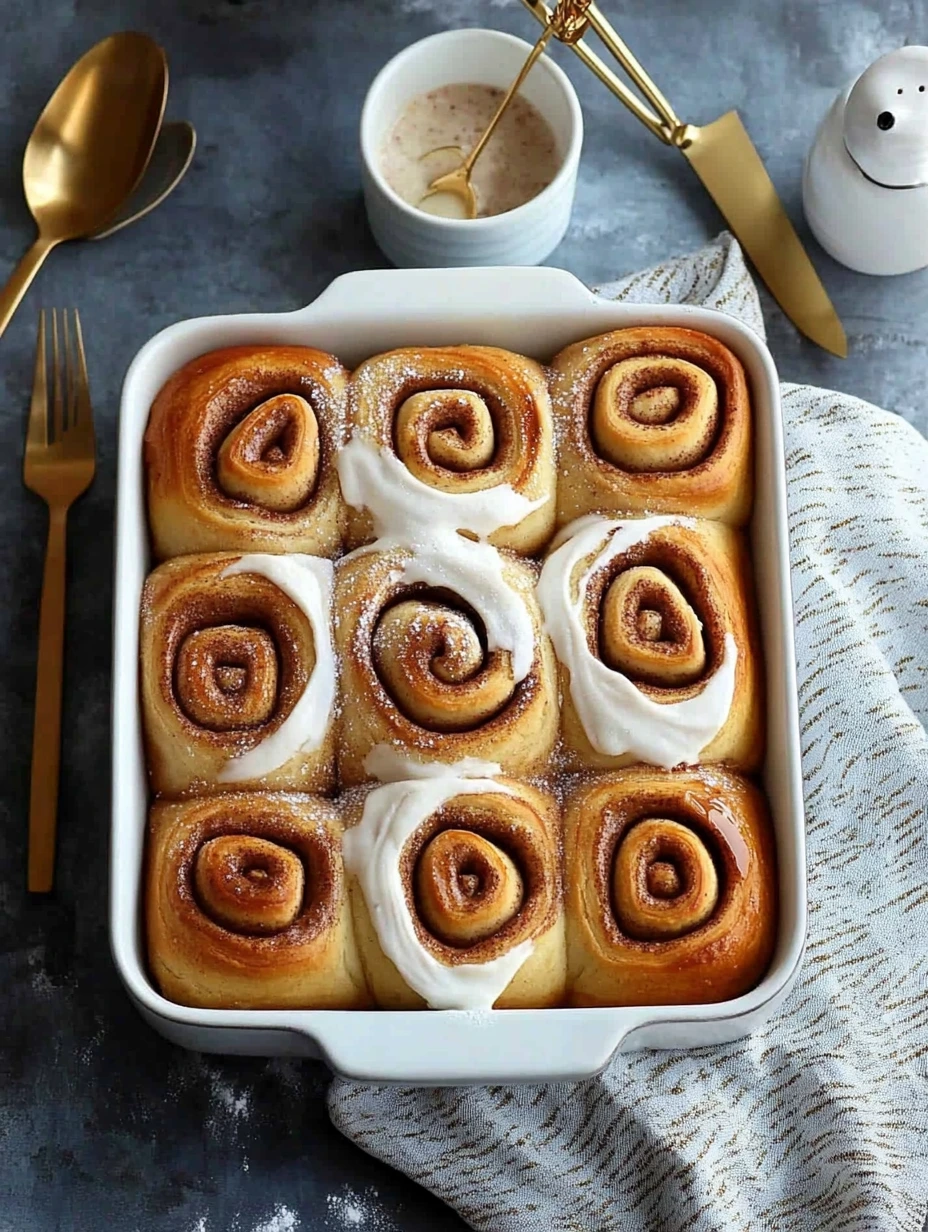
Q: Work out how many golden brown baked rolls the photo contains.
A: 9